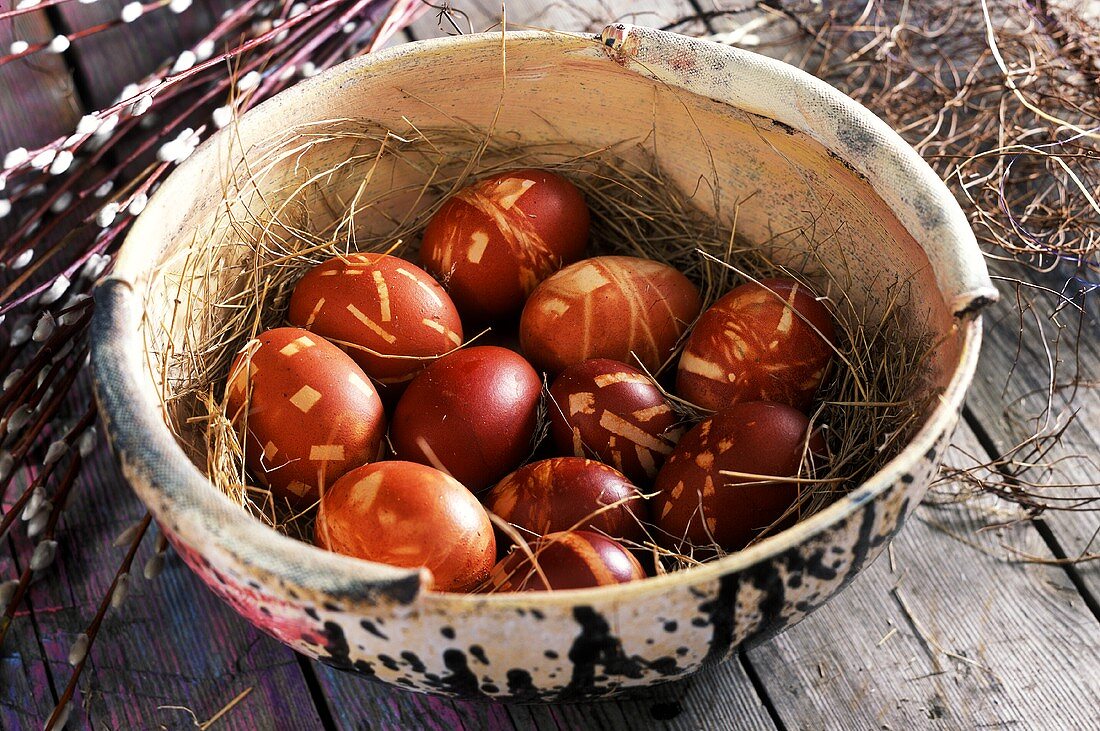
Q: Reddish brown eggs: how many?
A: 11